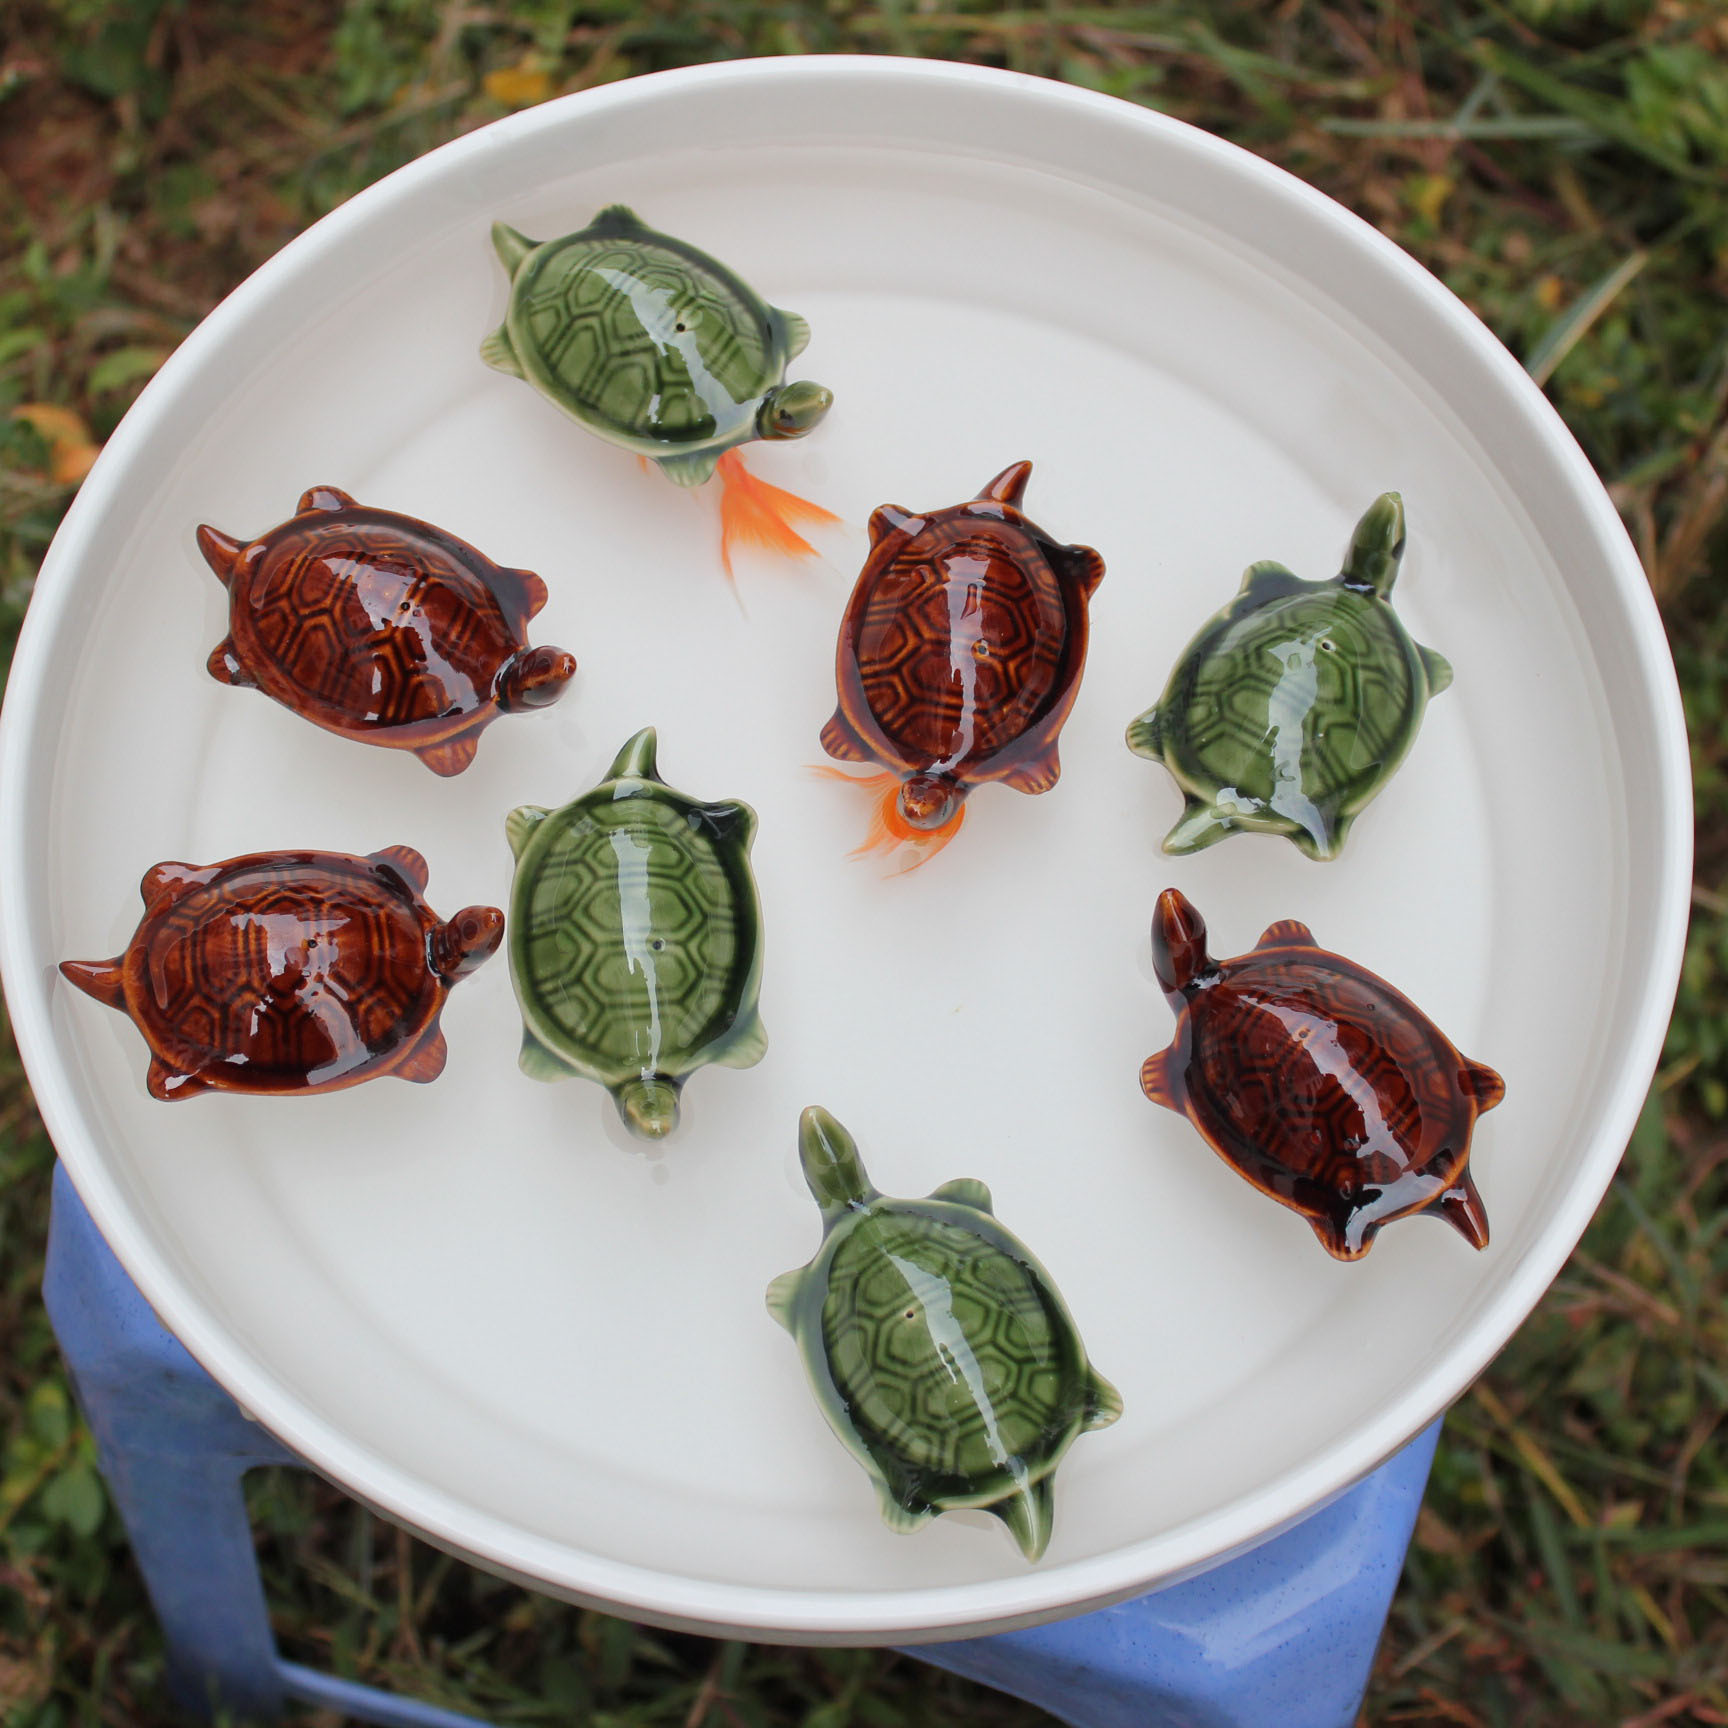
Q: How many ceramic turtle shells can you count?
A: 8